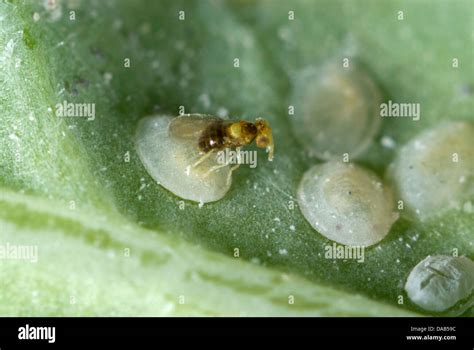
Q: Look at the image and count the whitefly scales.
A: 5